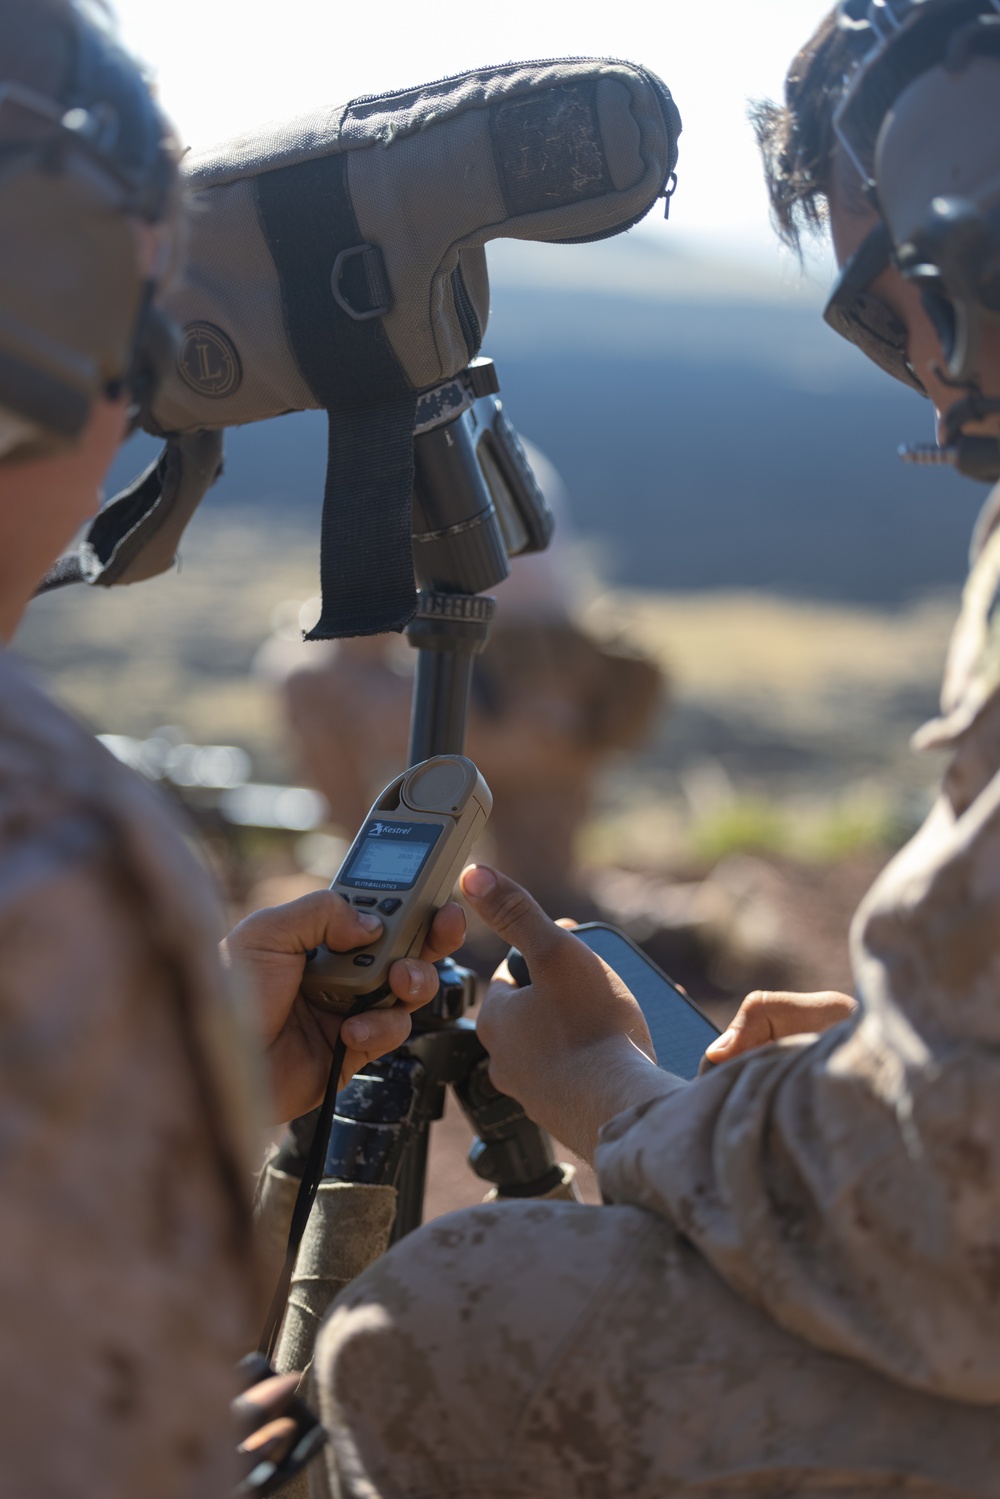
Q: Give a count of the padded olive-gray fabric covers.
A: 1